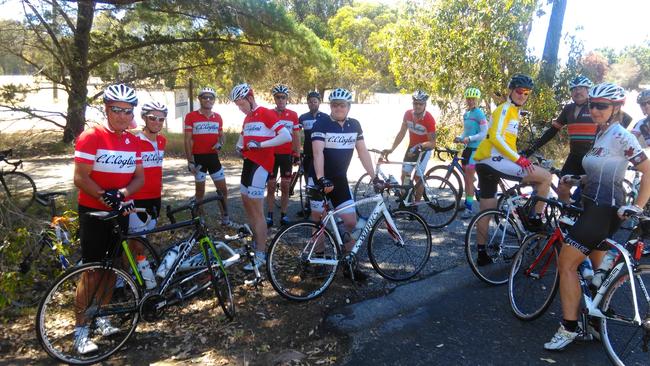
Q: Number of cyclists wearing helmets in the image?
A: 13